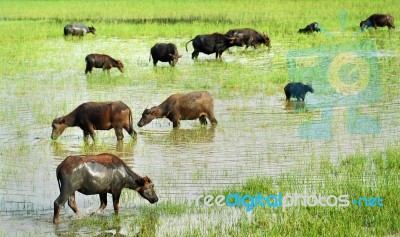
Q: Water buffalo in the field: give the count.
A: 11